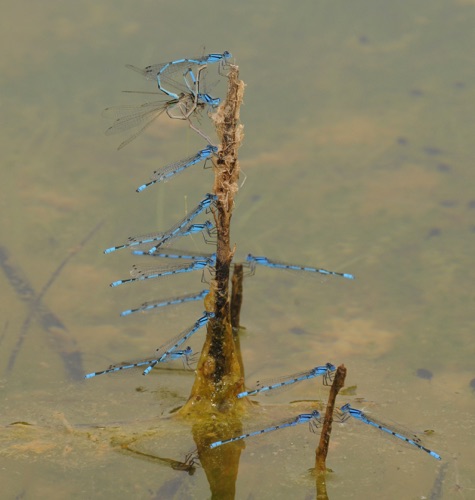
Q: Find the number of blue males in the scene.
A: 14